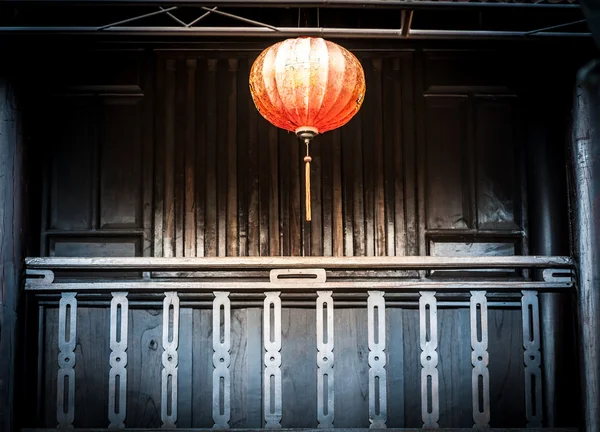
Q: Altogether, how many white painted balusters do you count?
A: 10